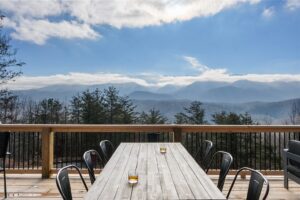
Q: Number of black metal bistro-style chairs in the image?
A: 6